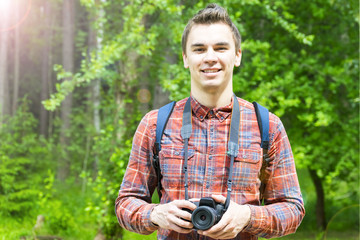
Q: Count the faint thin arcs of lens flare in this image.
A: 2